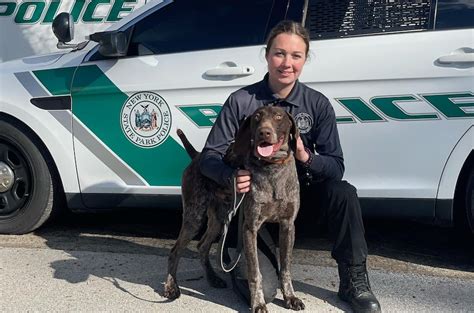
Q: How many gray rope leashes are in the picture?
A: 1